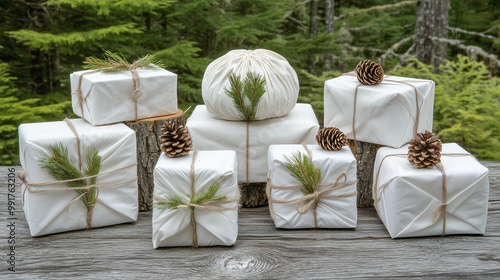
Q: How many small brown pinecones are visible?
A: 4